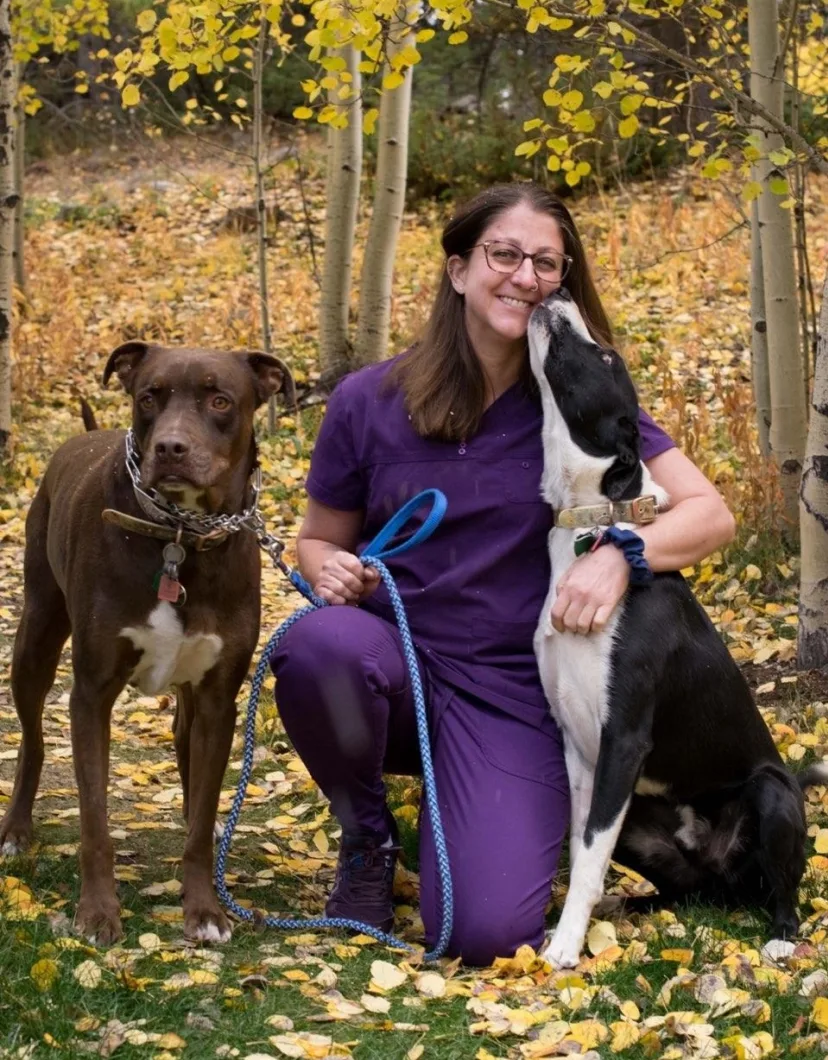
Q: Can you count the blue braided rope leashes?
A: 1